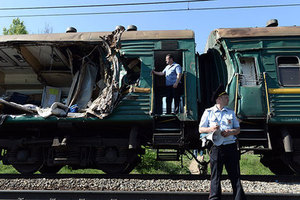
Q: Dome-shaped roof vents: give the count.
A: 4